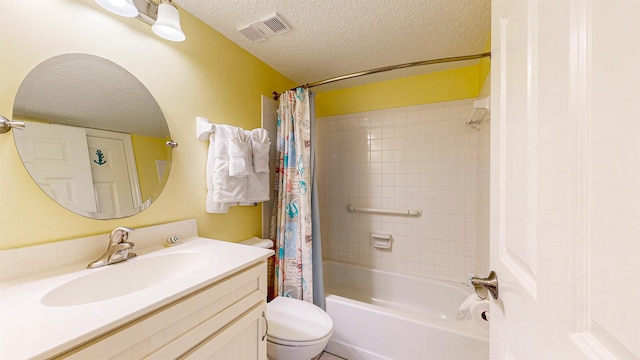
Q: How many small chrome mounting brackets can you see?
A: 2